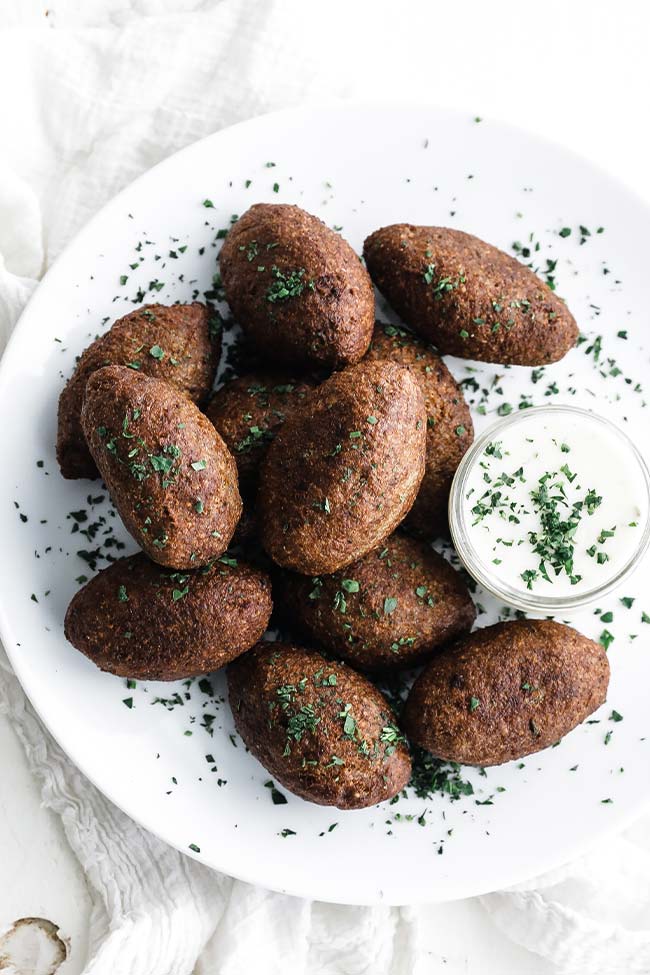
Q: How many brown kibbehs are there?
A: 11